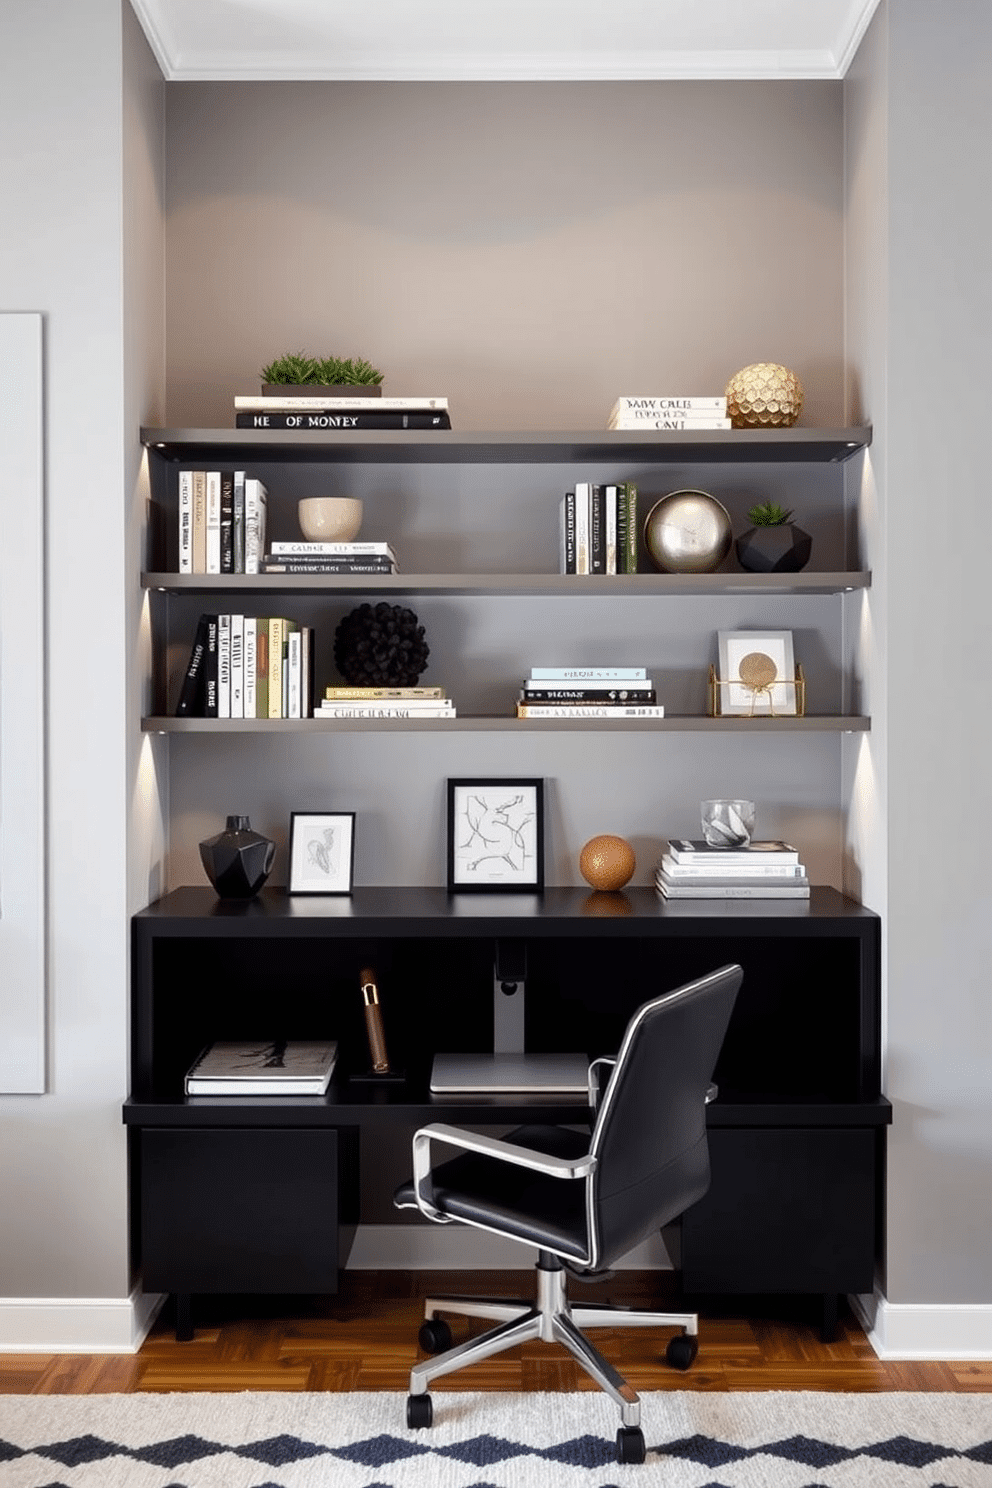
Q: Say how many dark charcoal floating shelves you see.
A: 3